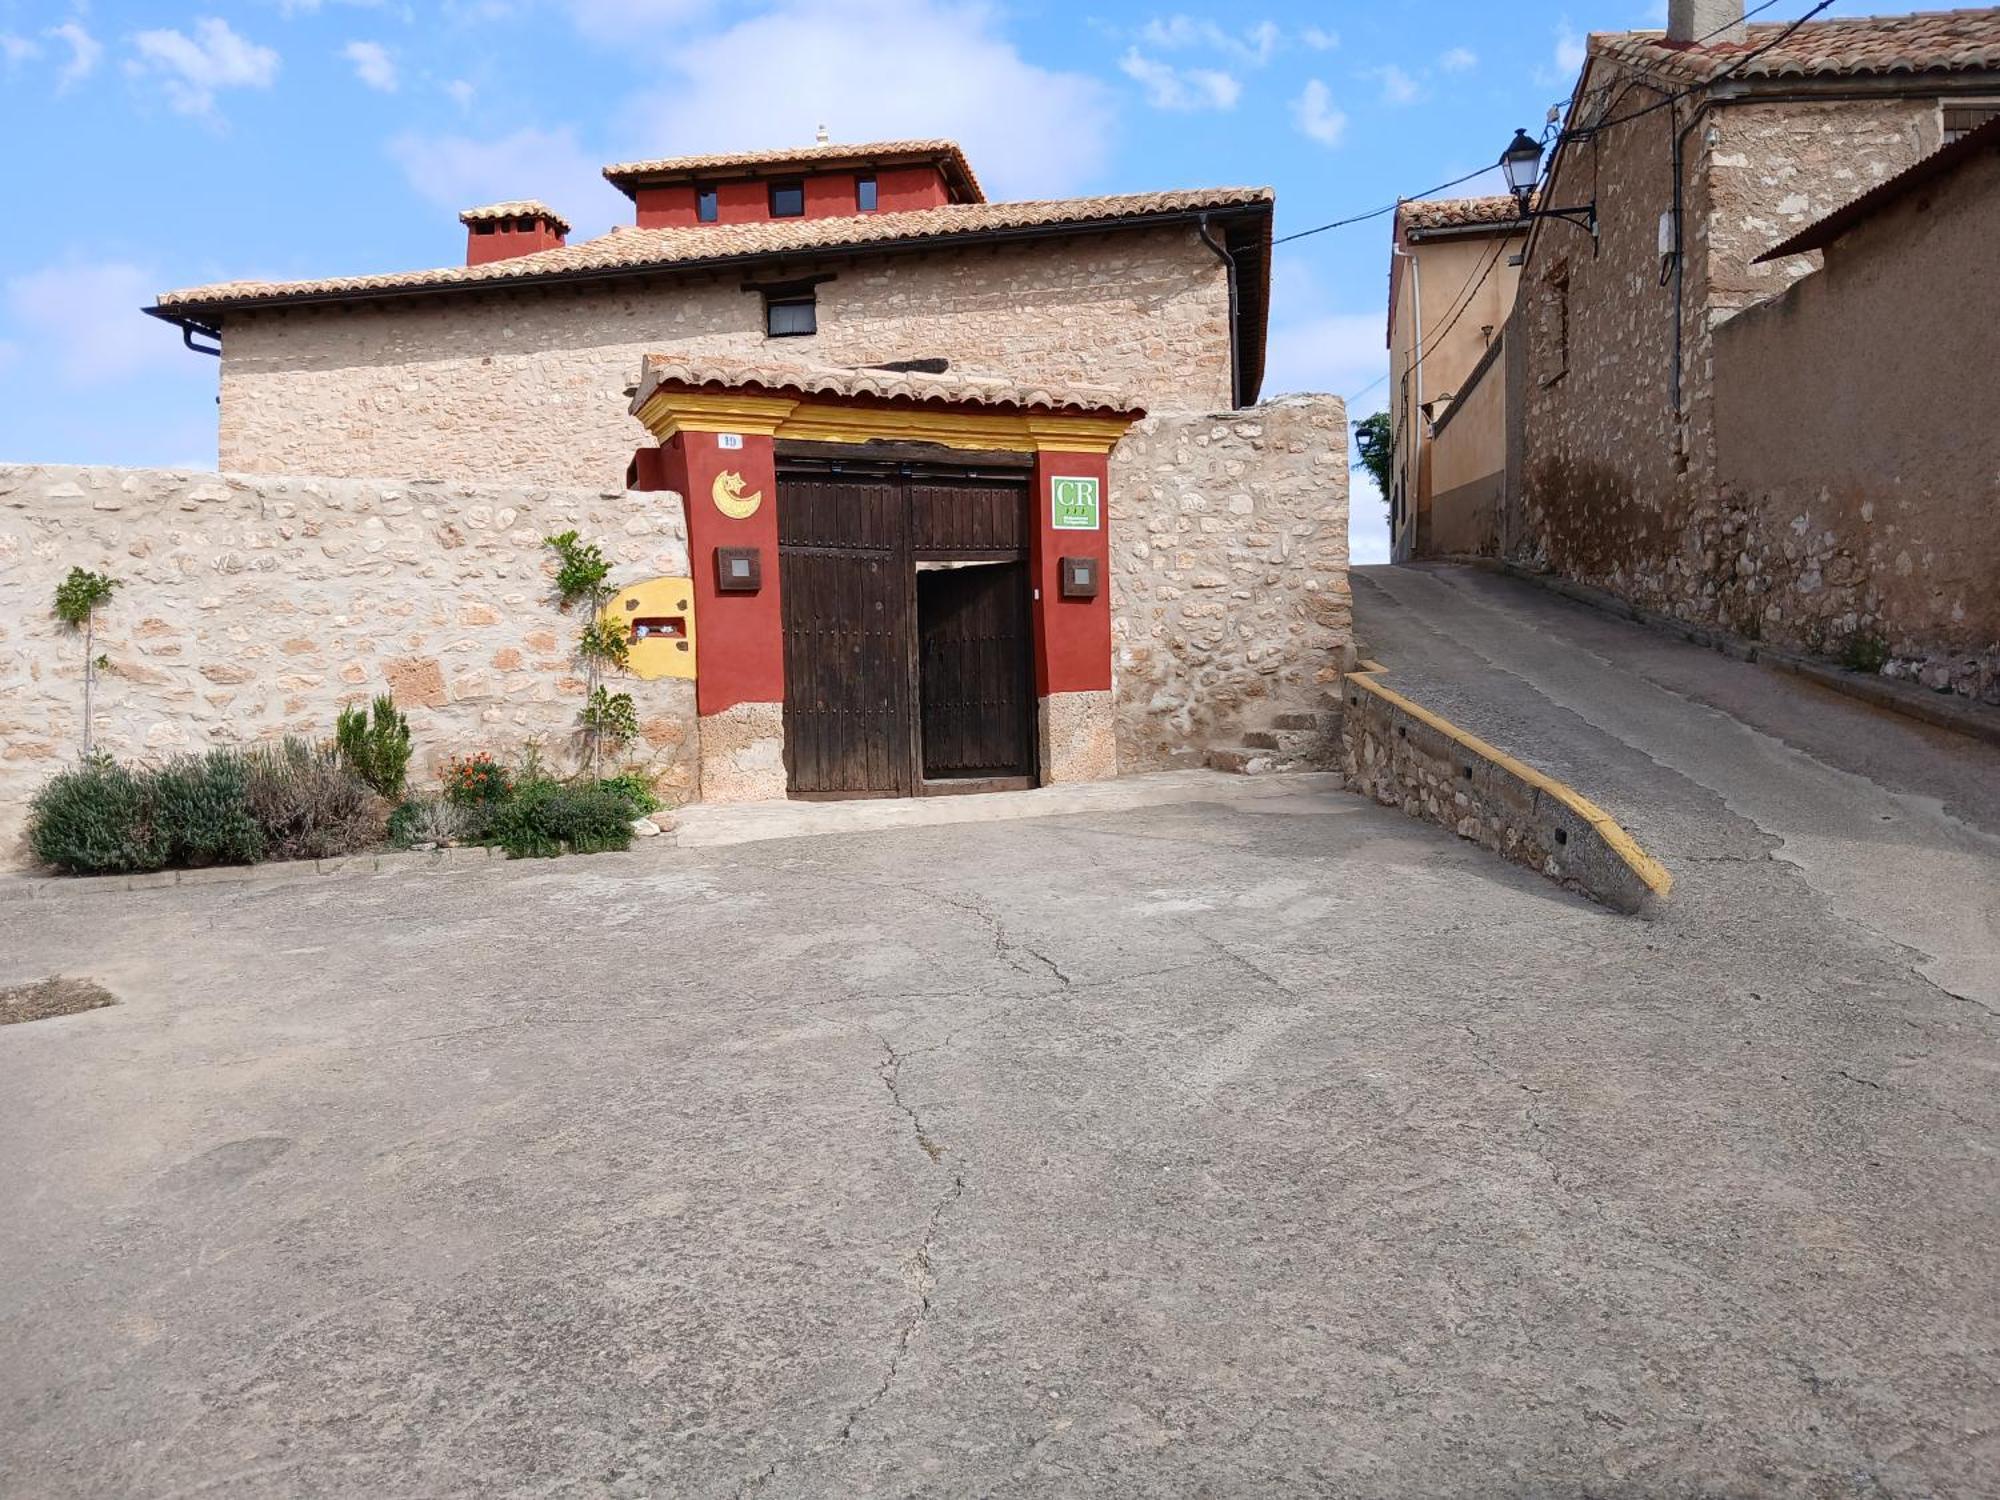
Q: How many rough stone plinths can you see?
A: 2